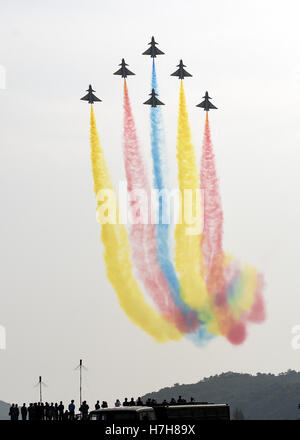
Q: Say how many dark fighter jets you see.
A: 6